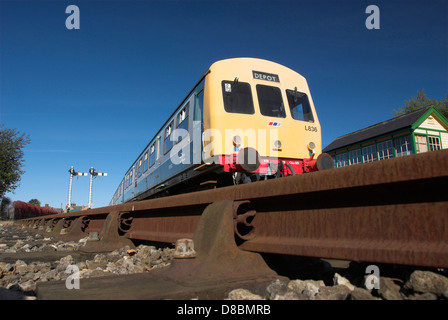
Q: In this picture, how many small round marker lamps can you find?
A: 3